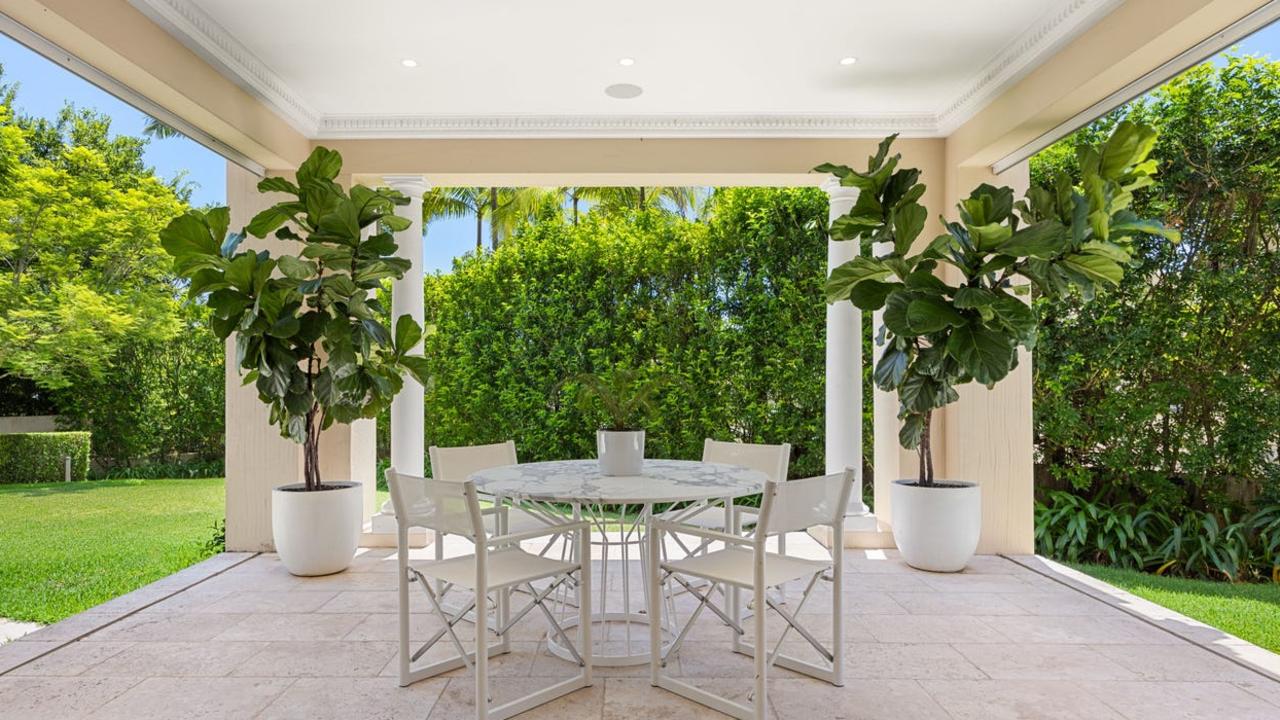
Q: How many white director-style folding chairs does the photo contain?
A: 4